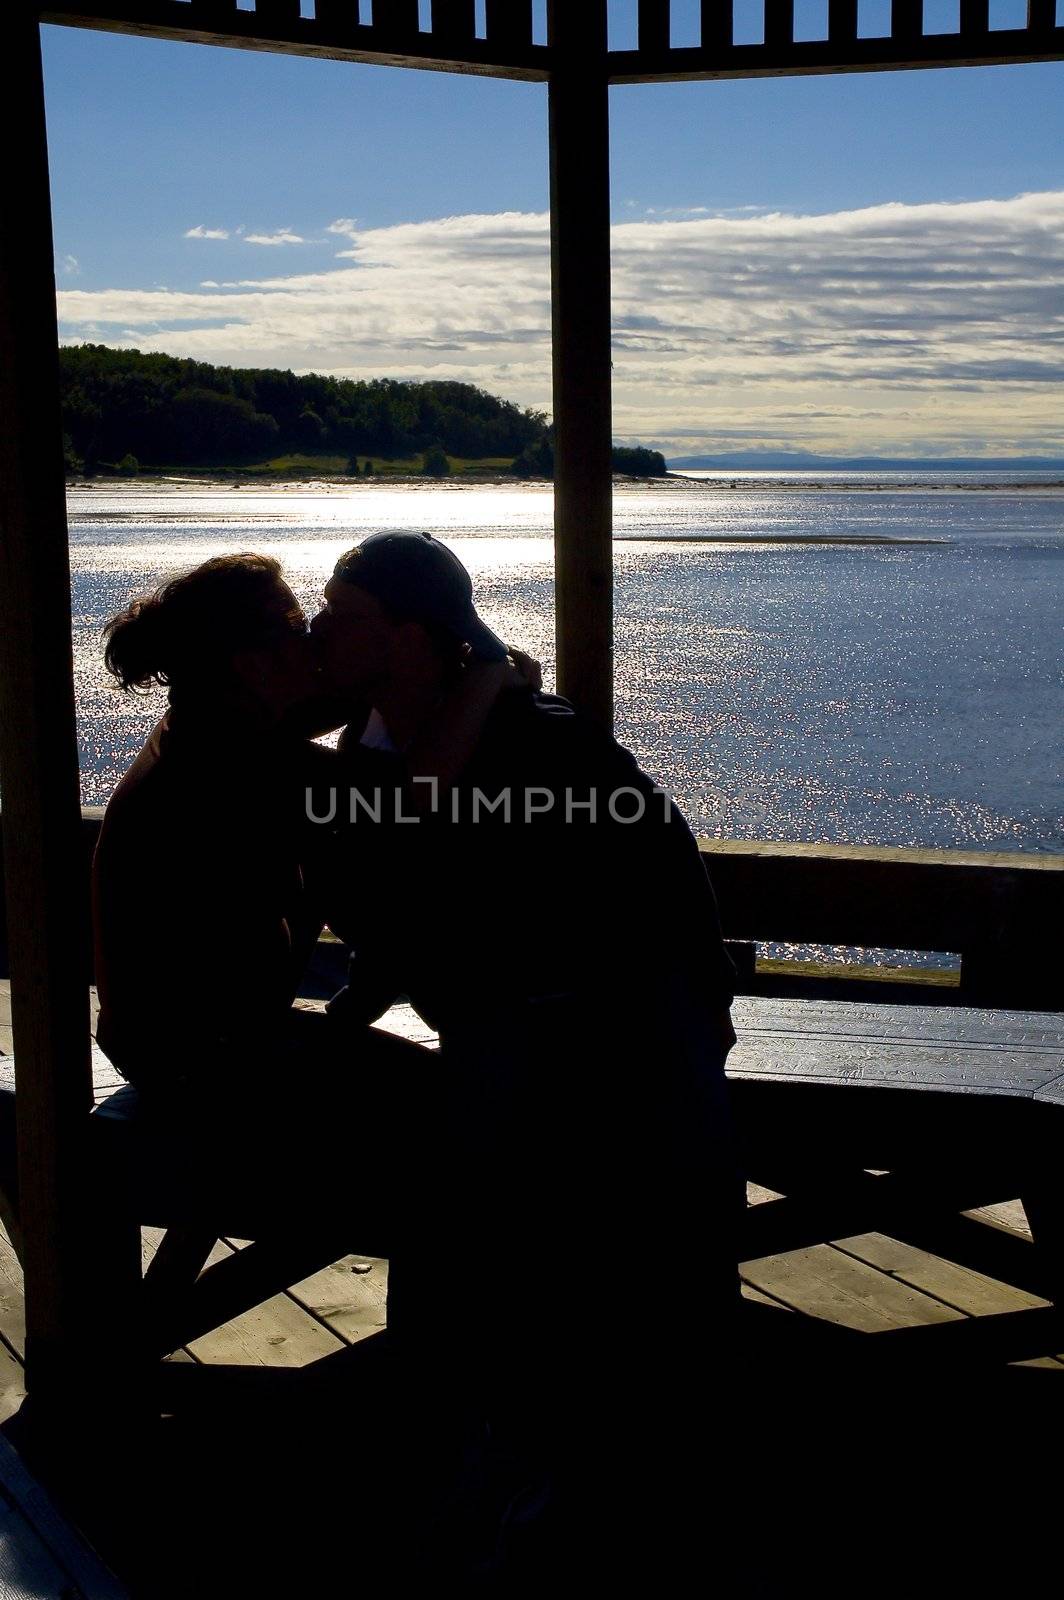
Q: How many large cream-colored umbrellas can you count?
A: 0